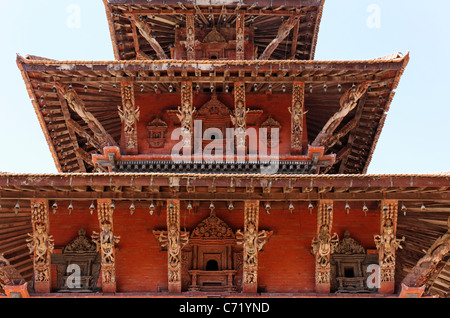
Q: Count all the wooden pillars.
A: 12